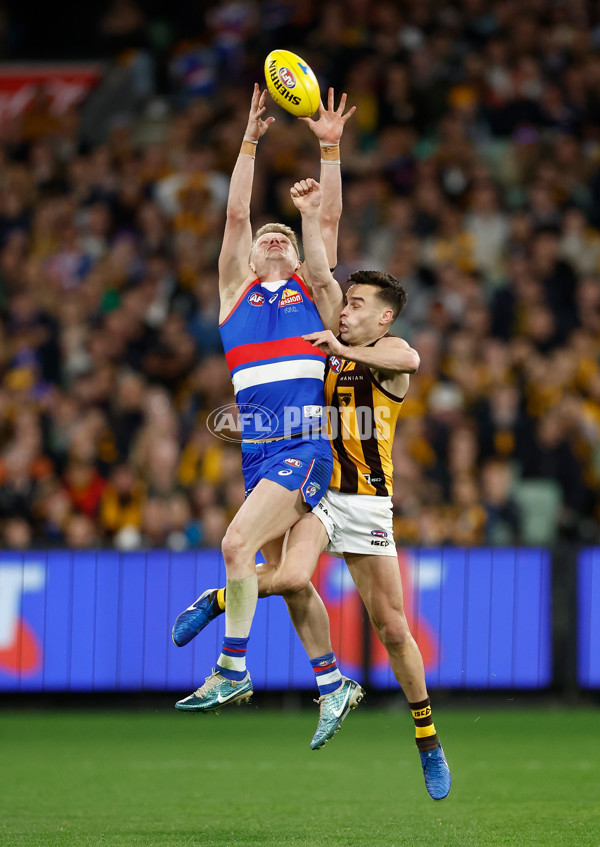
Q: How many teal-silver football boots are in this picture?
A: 2